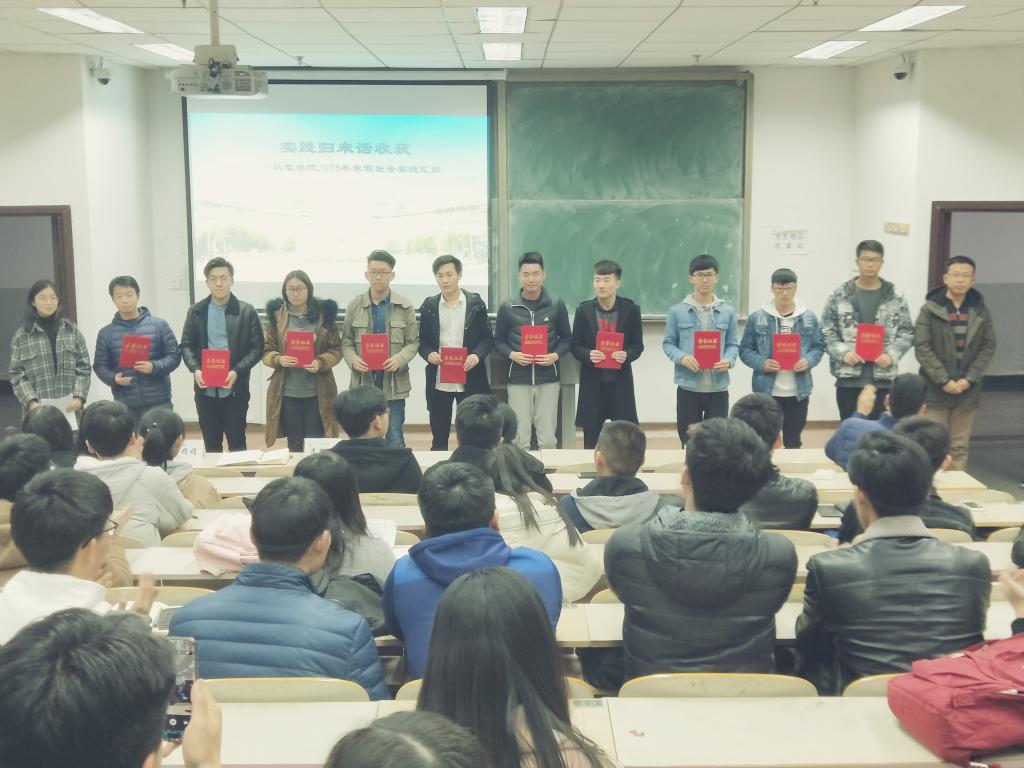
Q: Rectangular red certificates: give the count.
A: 10